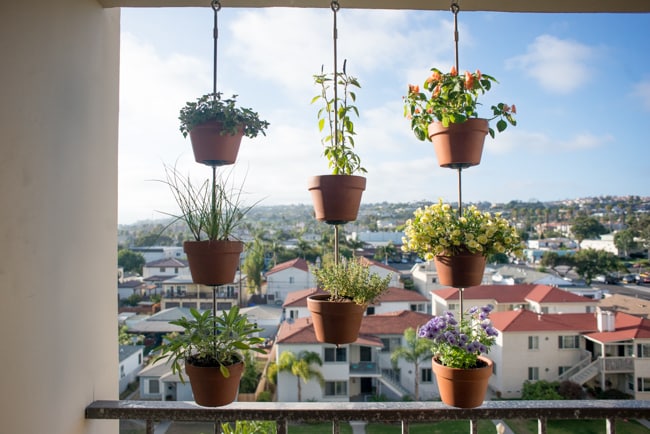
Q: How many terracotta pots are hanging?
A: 8